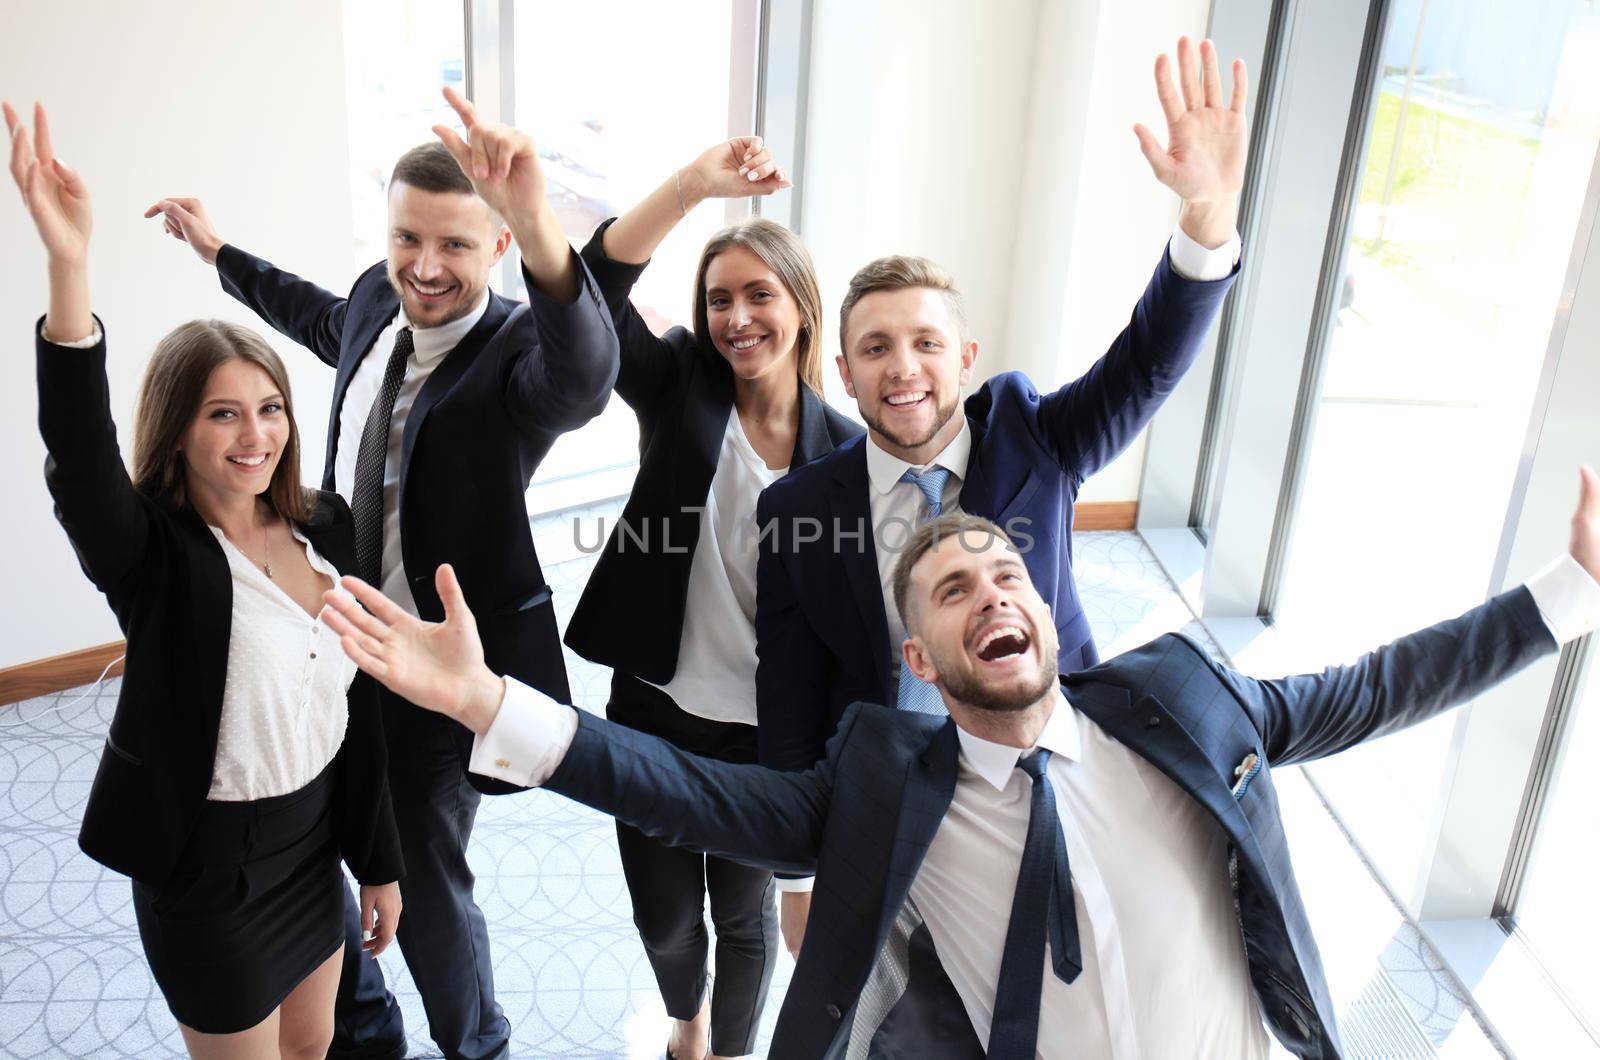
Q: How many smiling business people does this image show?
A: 5